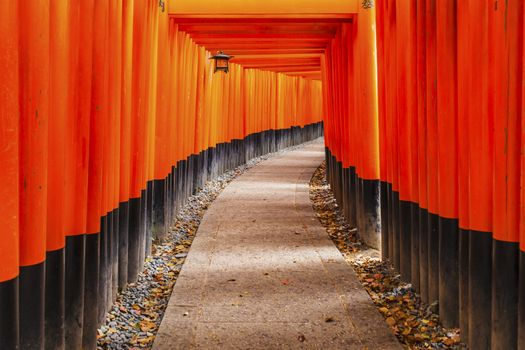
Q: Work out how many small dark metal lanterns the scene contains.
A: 1